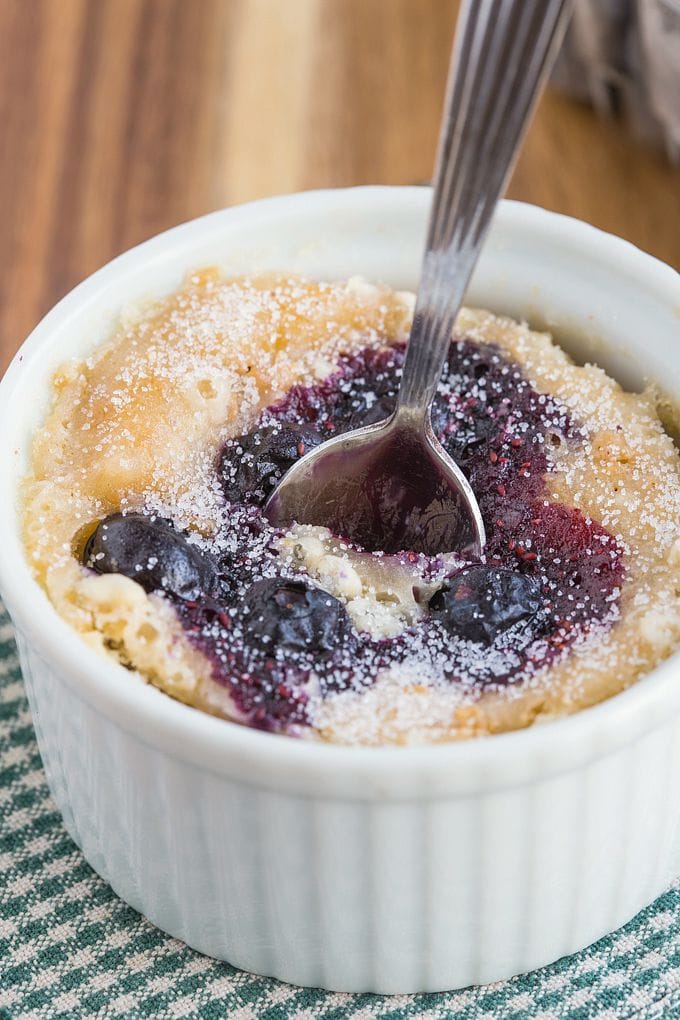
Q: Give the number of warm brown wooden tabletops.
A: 1